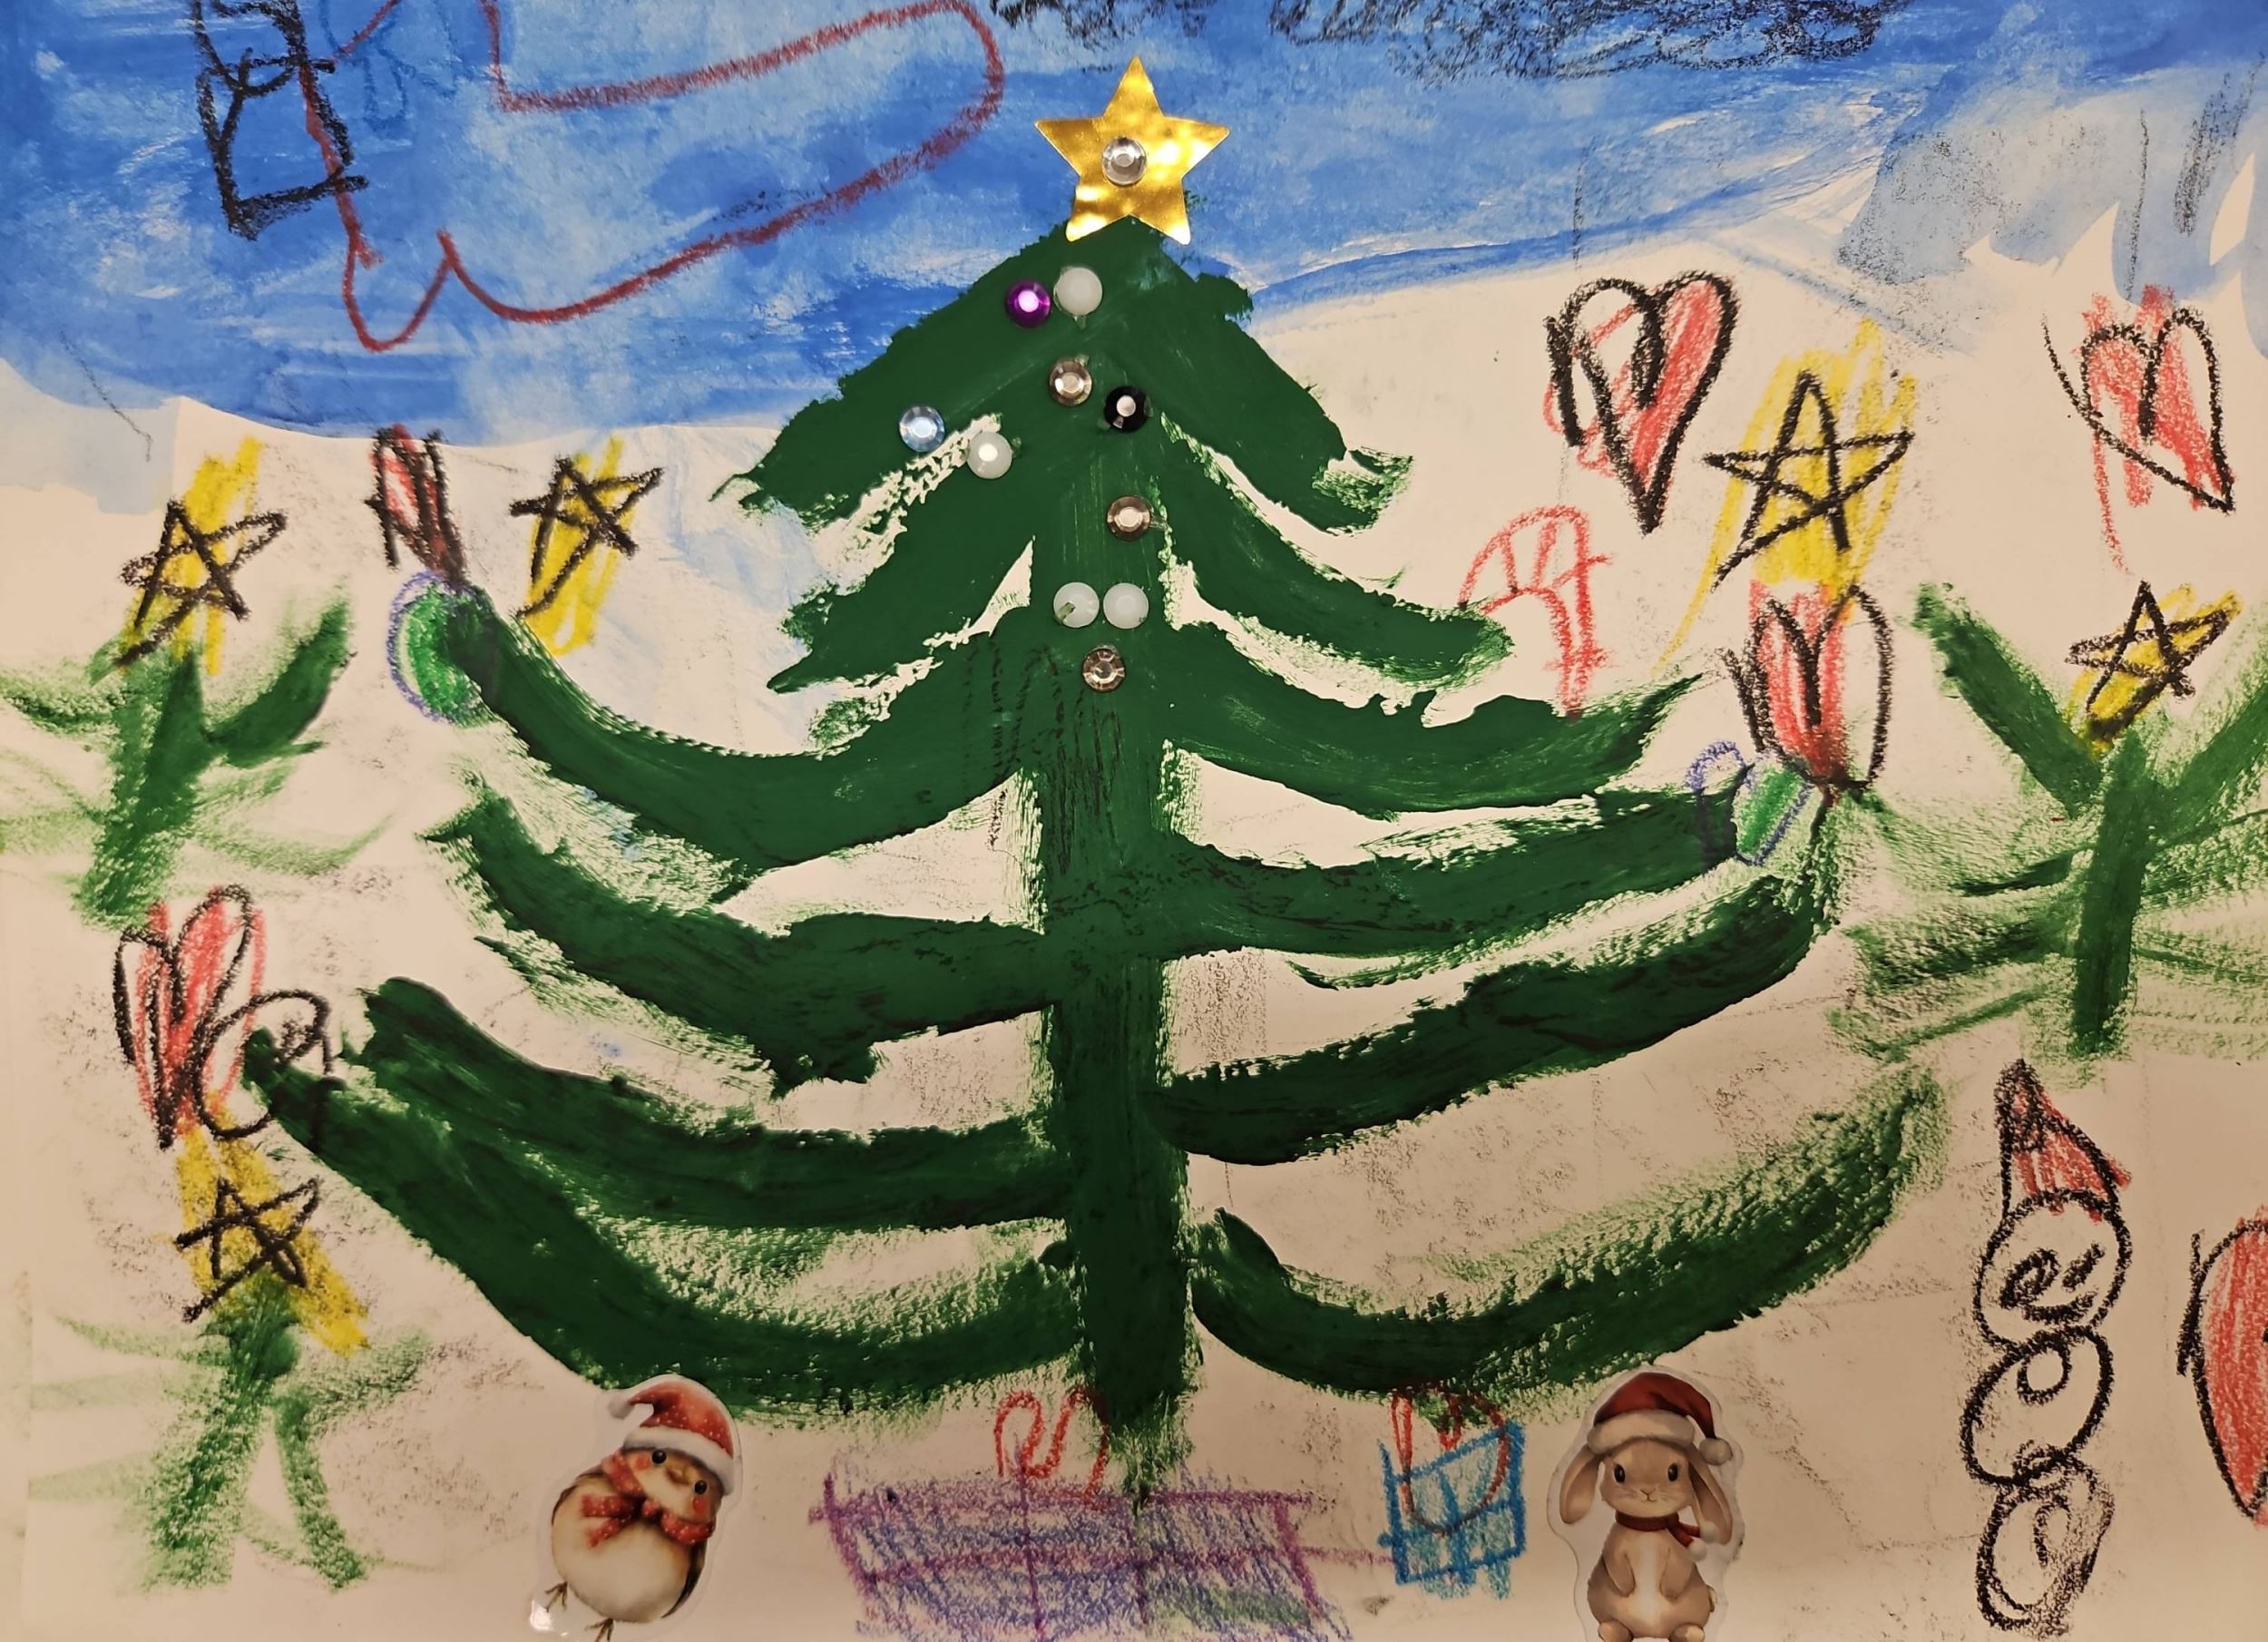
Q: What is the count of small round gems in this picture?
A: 11